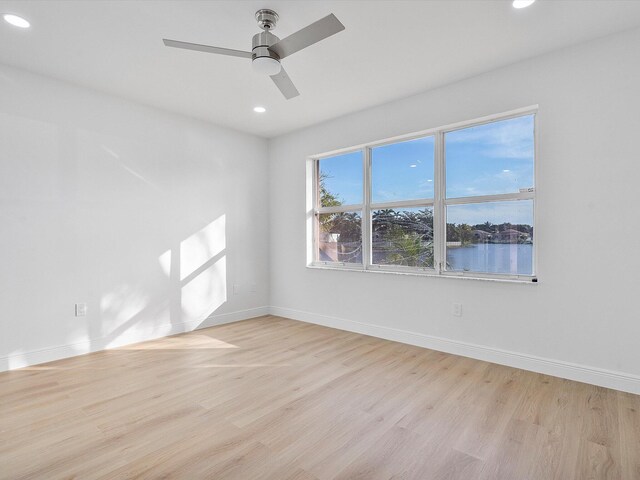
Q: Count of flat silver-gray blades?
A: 3